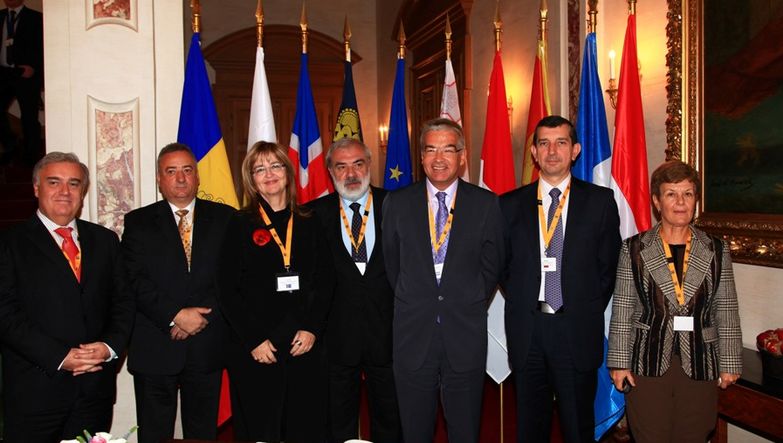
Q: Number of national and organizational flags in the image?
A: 10